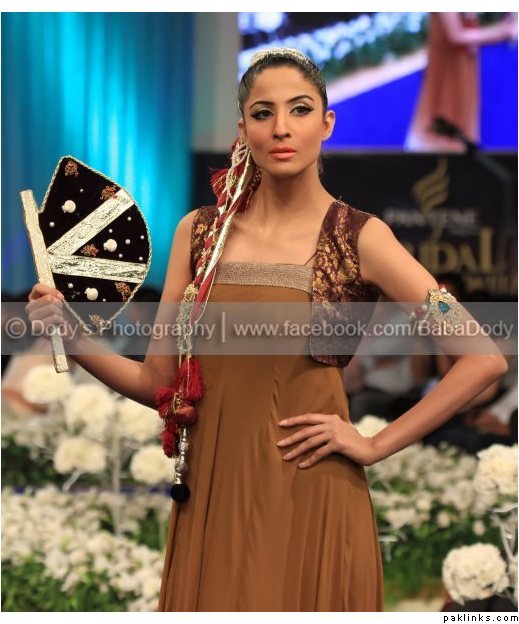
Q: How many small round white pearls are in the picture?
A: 10